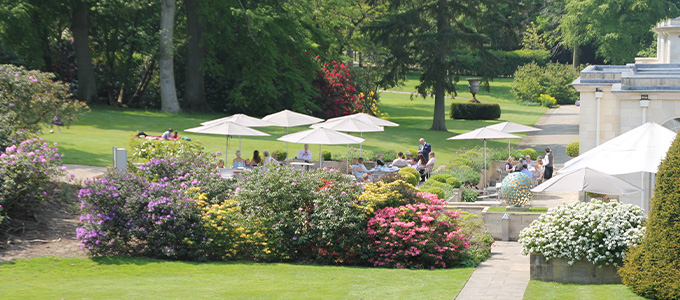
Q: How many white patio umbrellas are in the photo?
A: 10